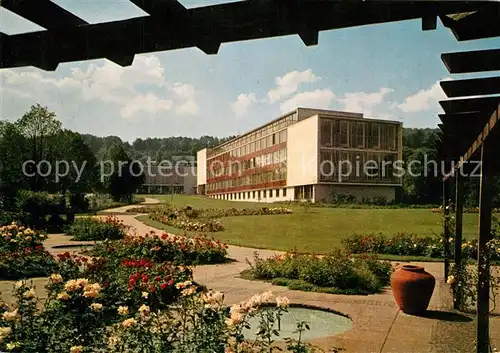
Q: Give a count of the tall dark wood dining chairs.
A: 0